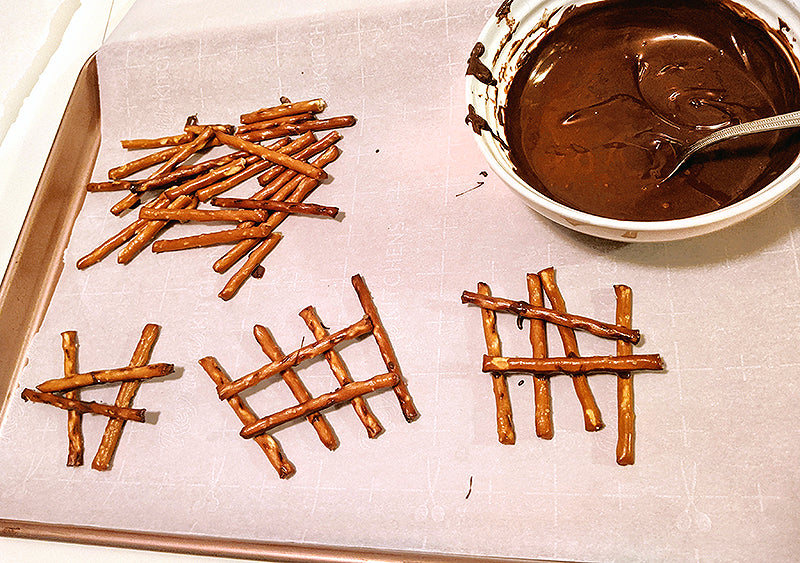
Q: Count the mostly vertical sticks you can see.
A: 10